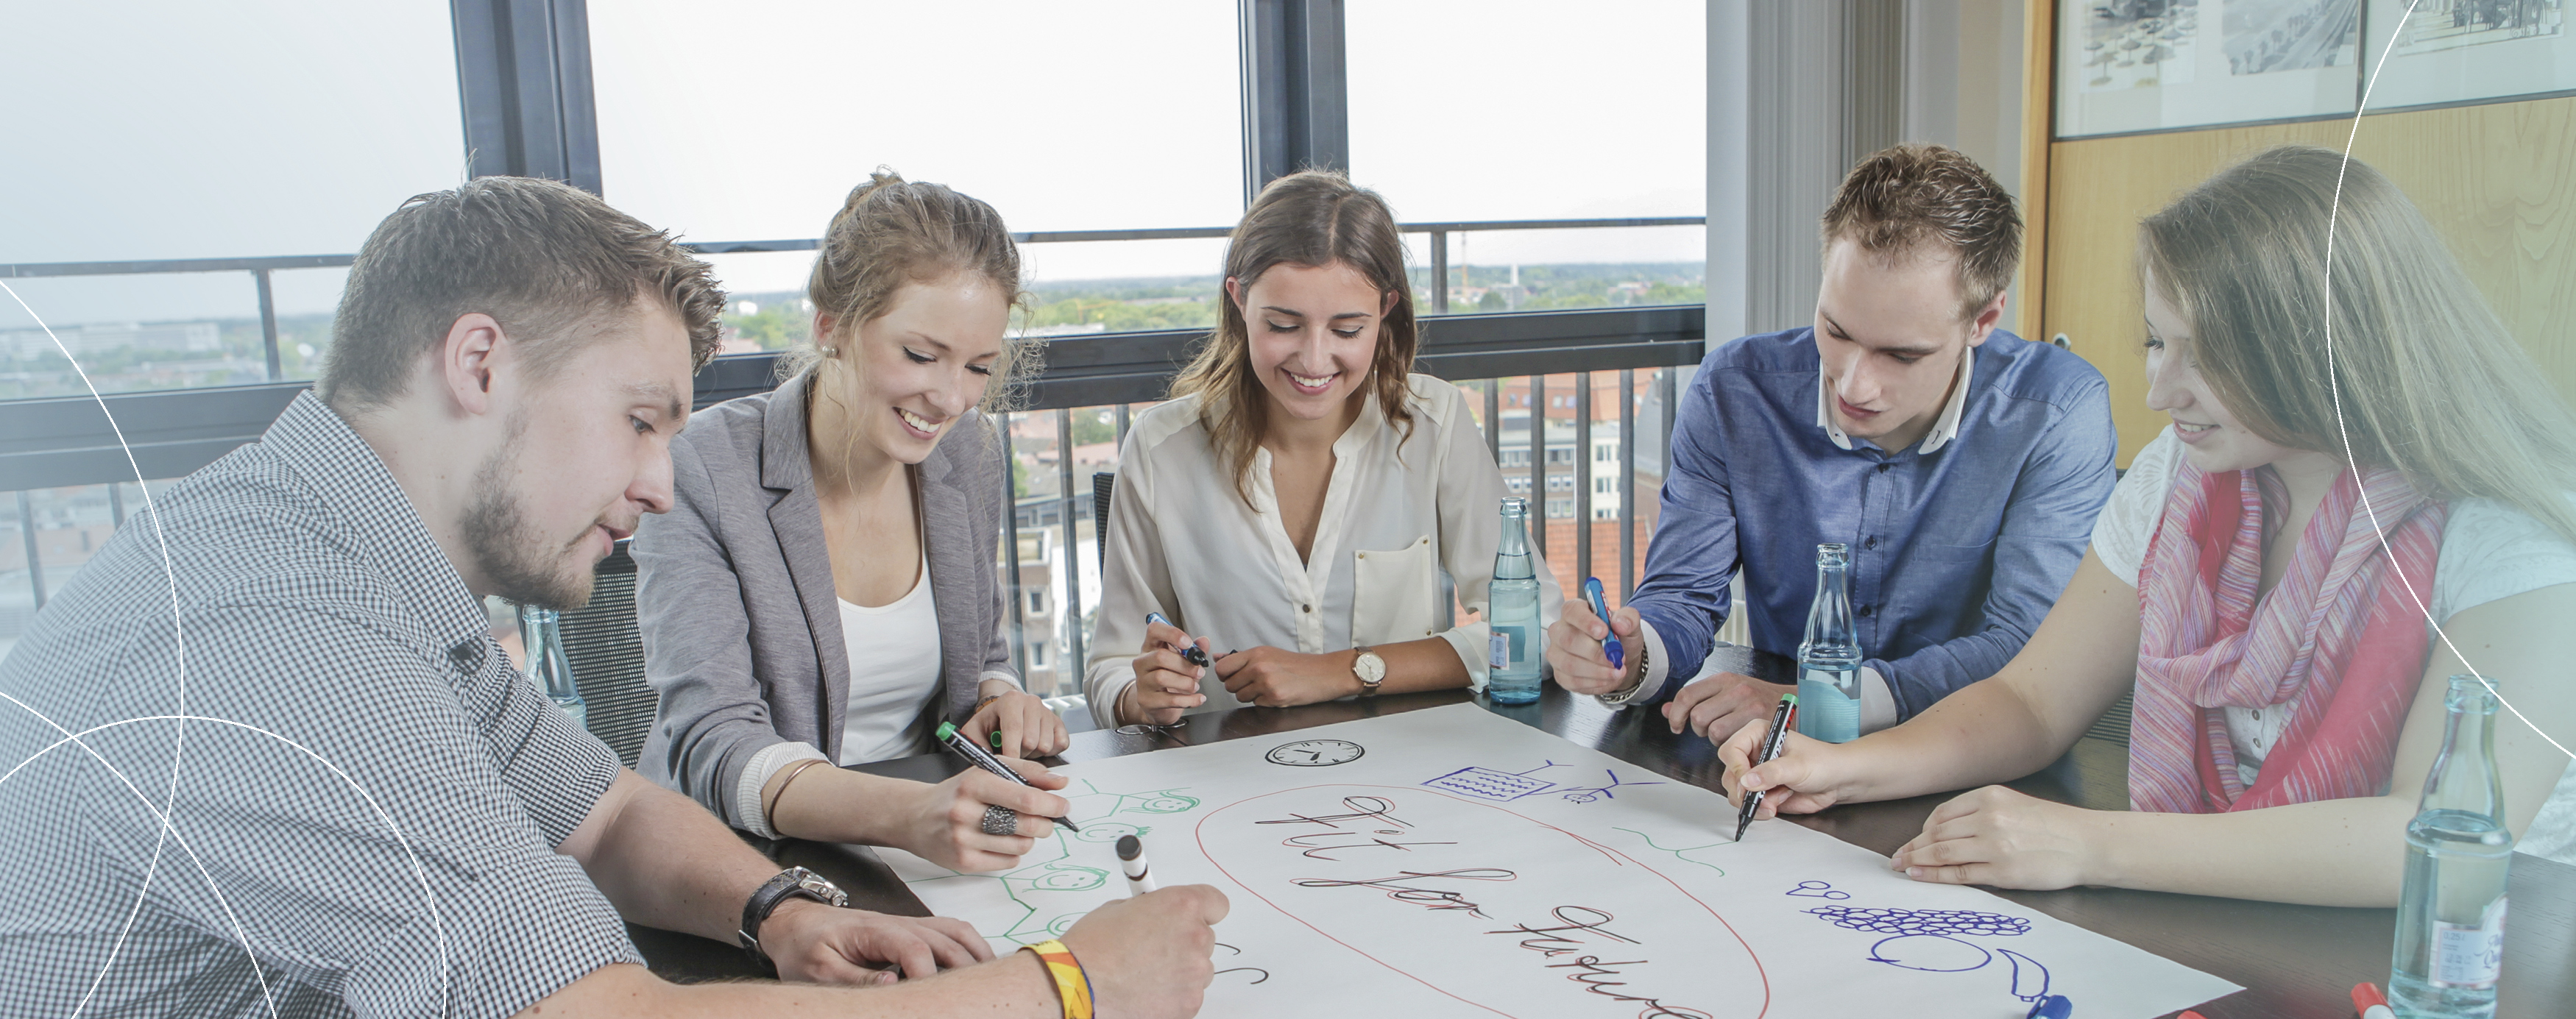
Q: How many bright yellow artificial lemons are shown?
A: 0